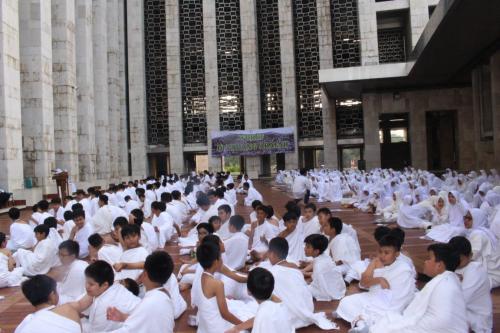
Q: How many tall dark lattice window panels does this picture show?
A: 6